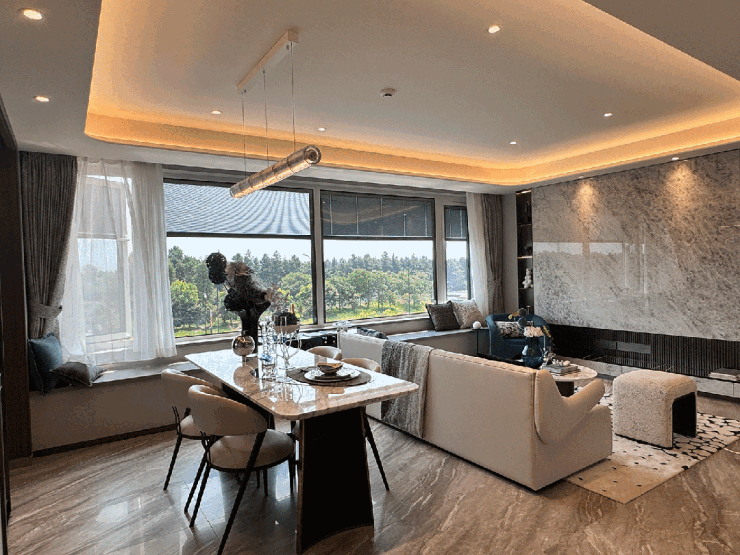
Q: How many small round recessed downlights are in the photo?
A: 9